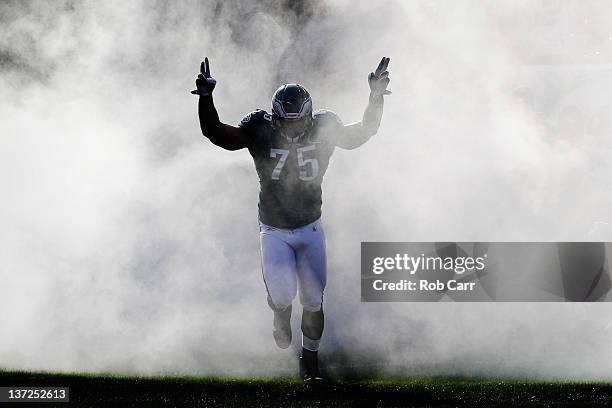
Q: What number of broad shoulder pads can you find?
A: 2